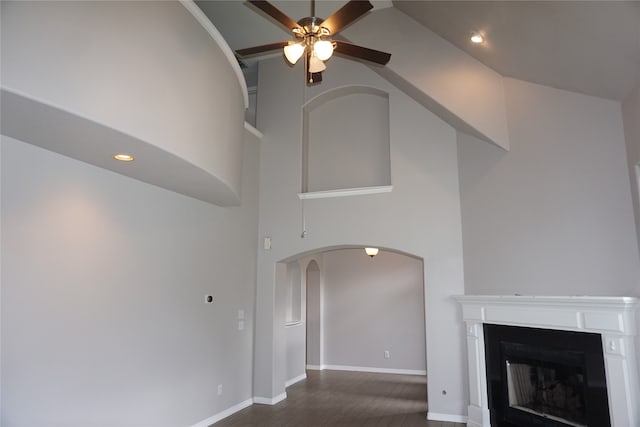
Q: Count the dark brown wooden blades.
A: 5